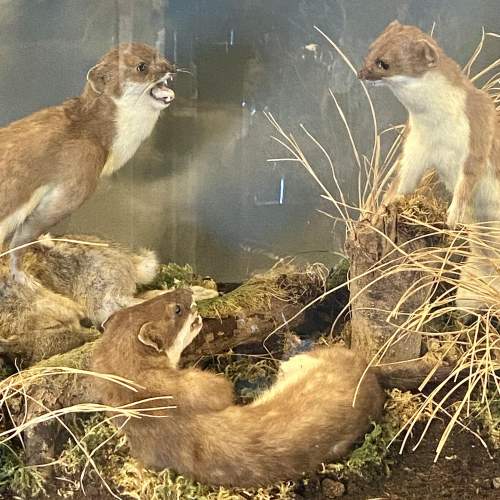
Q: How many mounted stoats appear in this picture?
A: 3